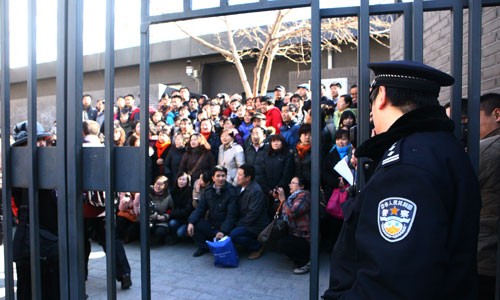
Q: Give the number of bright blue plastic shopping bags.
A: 1